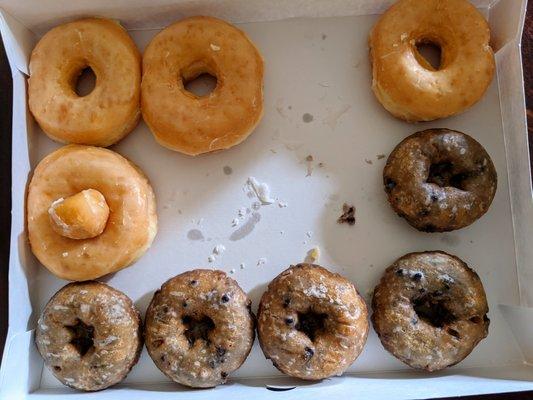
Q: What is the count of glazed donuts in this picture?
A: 4